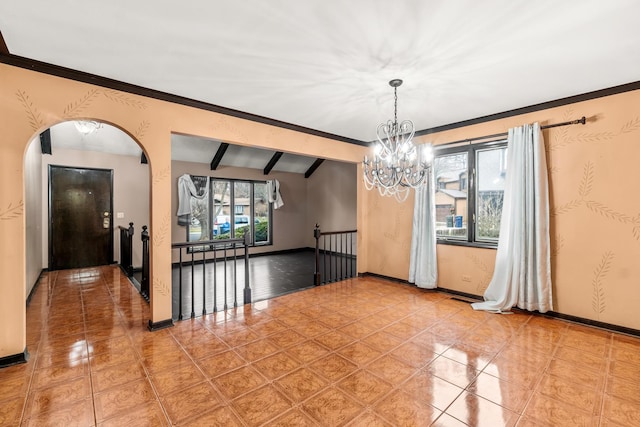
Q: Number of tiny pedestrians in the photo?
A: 0